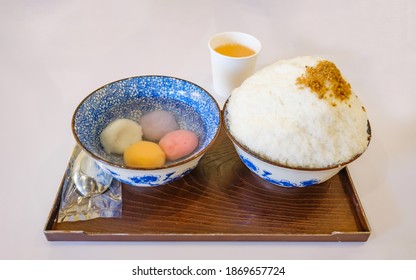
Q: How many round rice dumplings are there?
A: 4